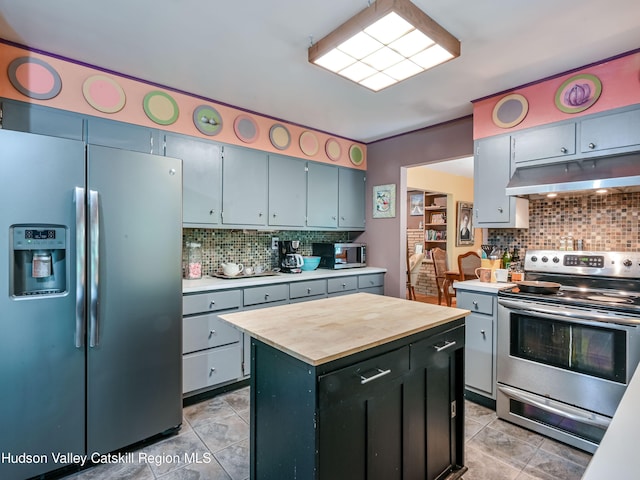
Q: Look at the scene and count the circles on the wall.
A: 11